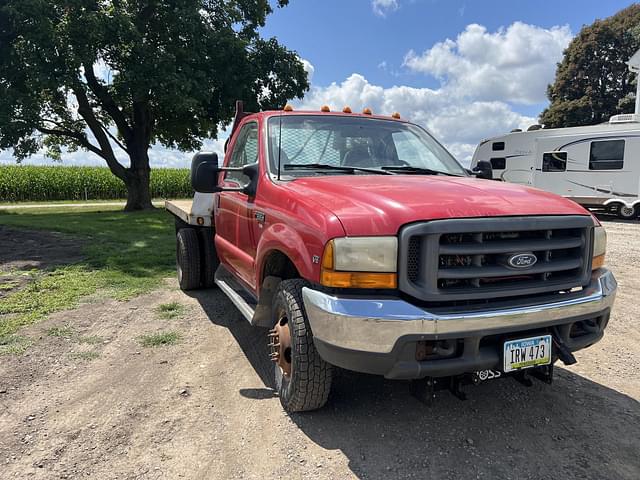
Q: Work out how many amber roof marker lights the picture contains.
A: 5